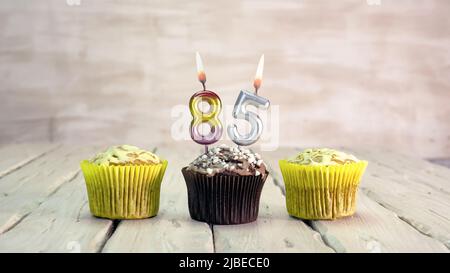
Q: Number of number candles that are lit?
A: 2